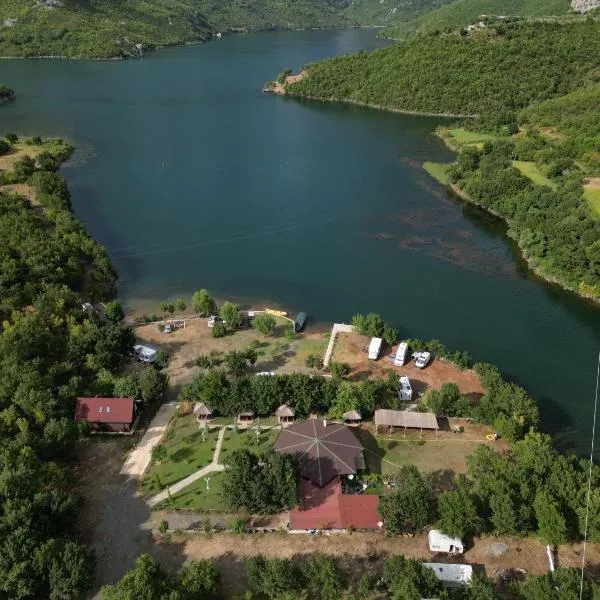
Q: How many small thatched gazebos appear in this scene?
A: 4